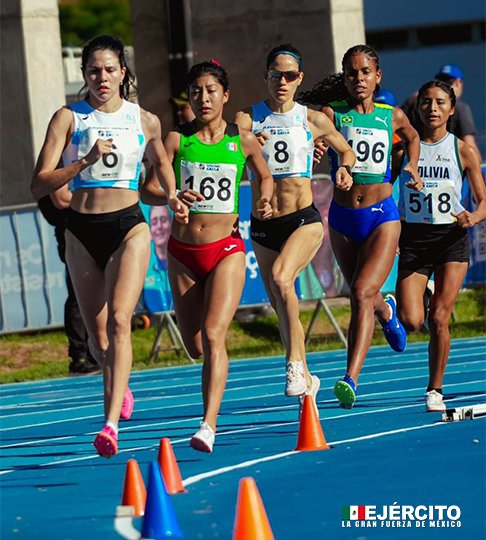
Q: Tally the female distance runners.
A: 5